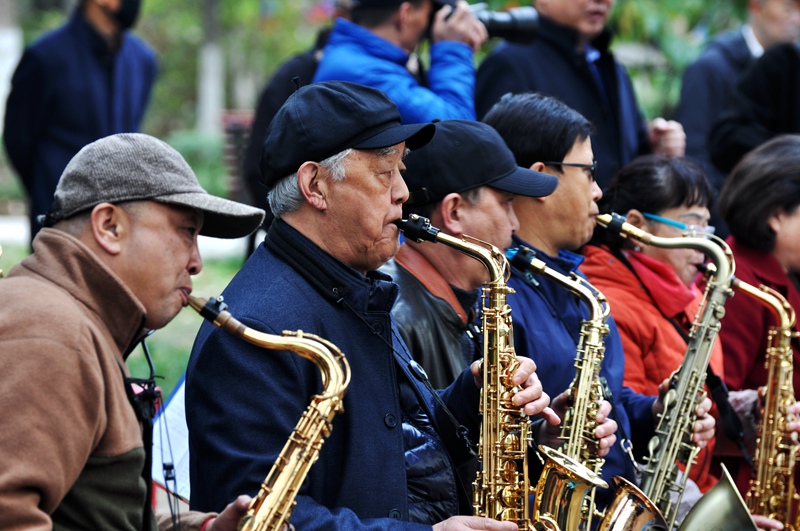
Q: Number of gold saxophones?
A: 4